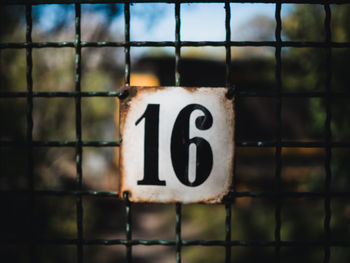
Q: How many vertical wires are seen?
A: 7